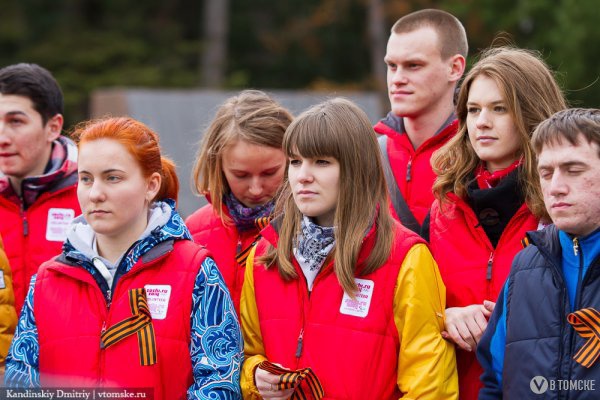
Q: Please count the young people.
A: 7